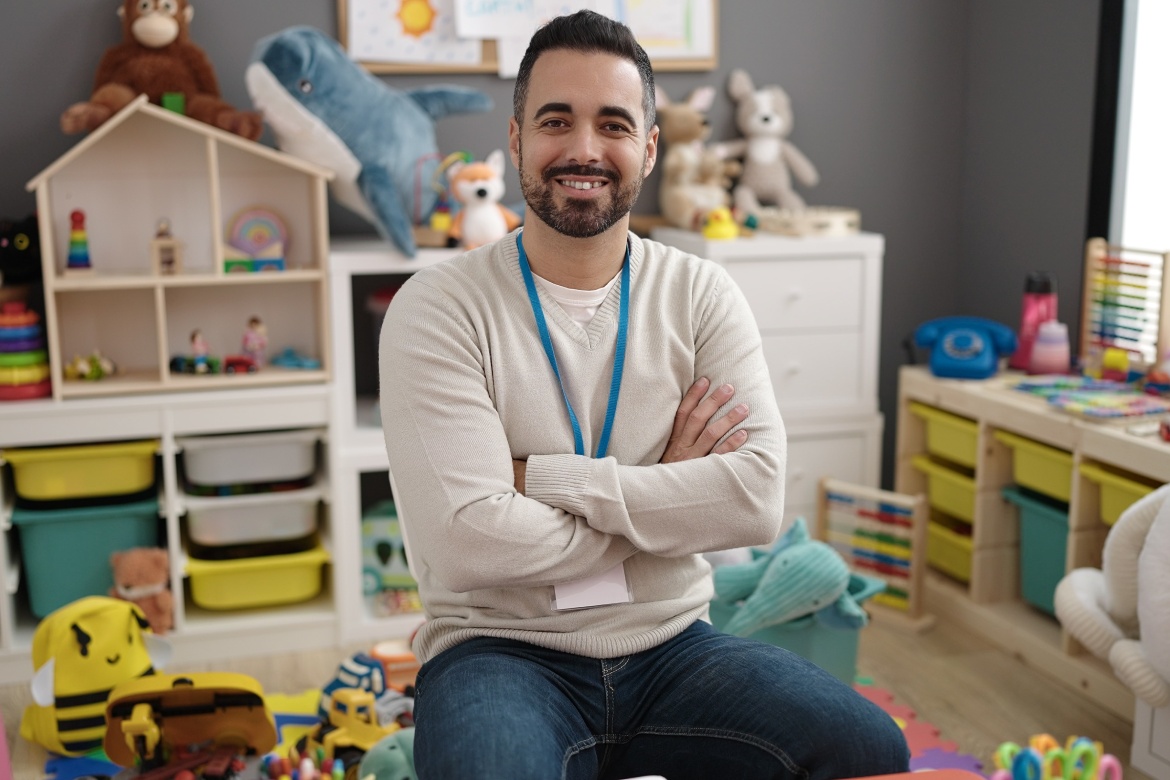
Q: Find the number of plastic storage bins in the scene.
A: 12